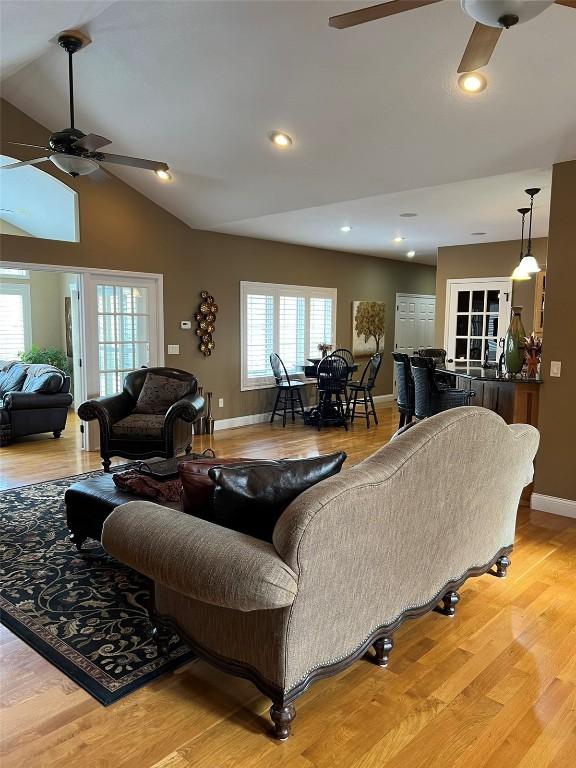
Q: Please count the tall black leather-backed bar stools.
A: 3